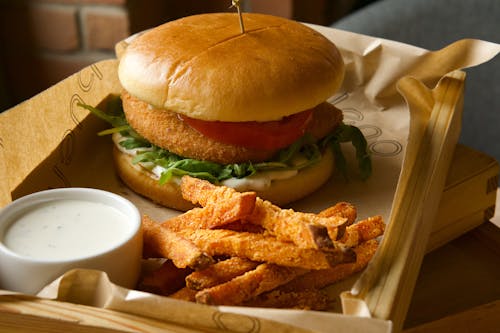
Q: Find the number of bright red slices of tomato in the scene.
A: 1